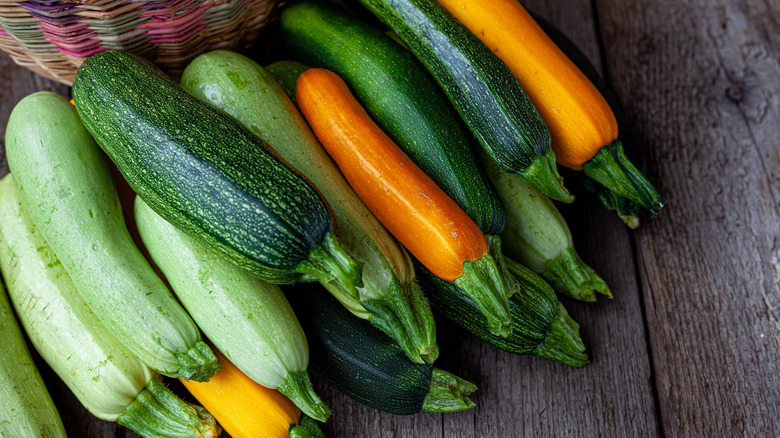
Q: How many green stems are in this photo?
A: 14